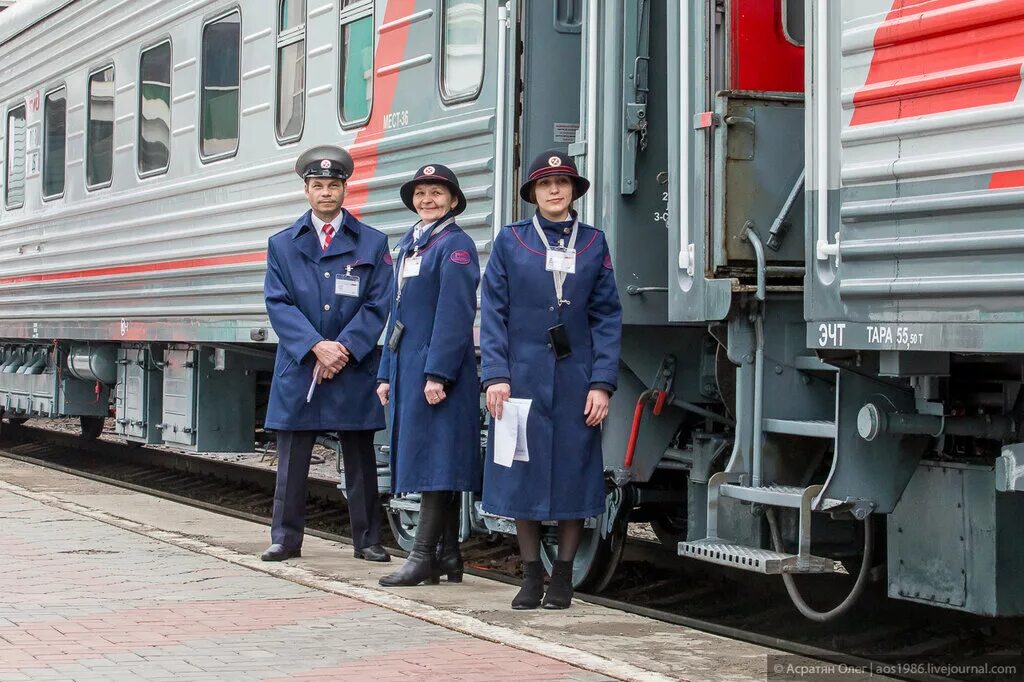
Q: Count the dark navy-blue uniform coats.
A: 3